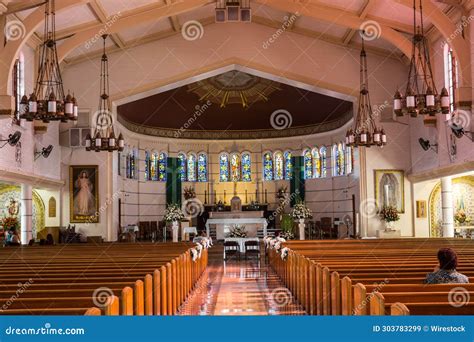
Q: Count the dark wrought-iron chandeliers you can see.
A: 4